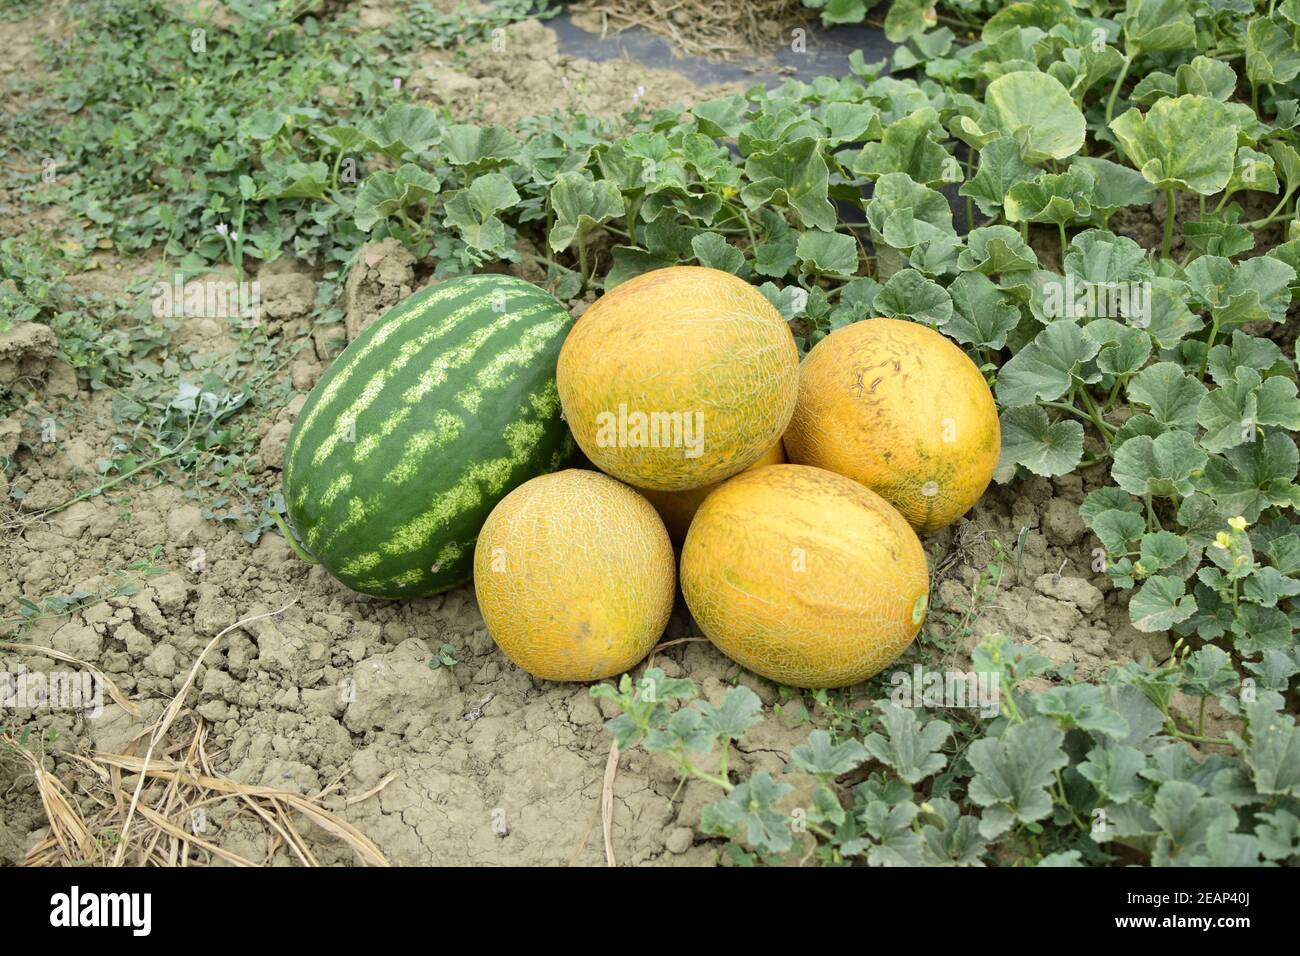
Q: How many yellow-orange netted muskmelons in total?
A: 5